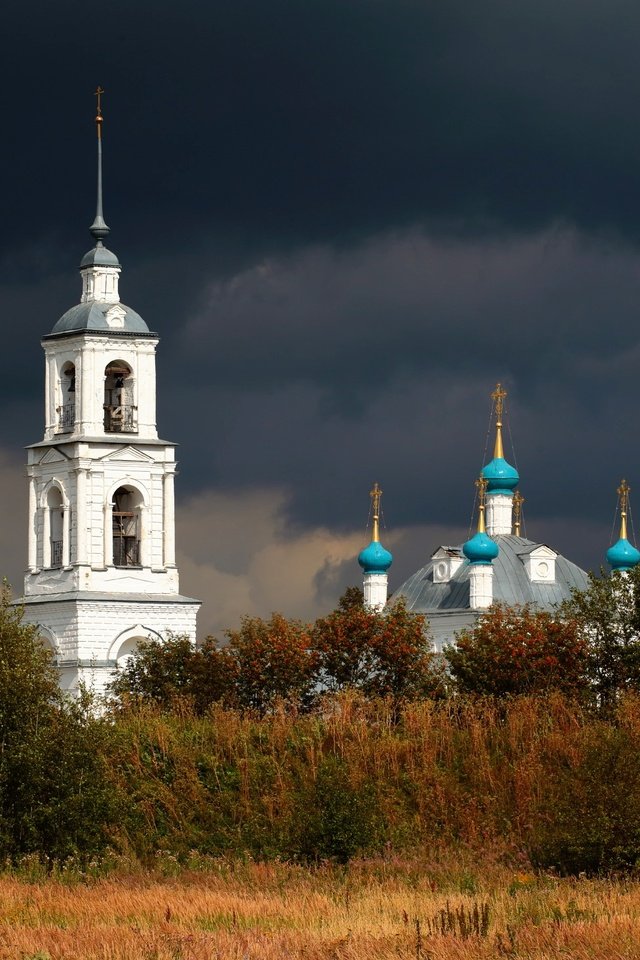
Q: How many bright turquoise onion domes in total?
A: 4